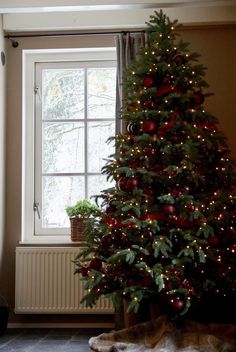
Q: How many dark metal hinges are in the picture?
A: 2